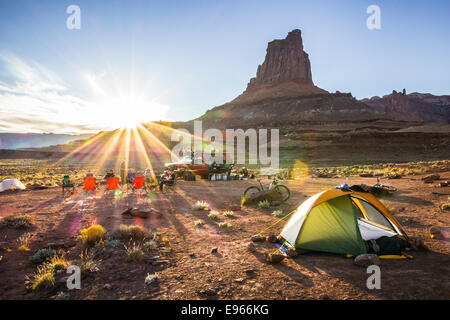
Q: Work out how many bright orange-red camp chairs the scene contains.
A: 3